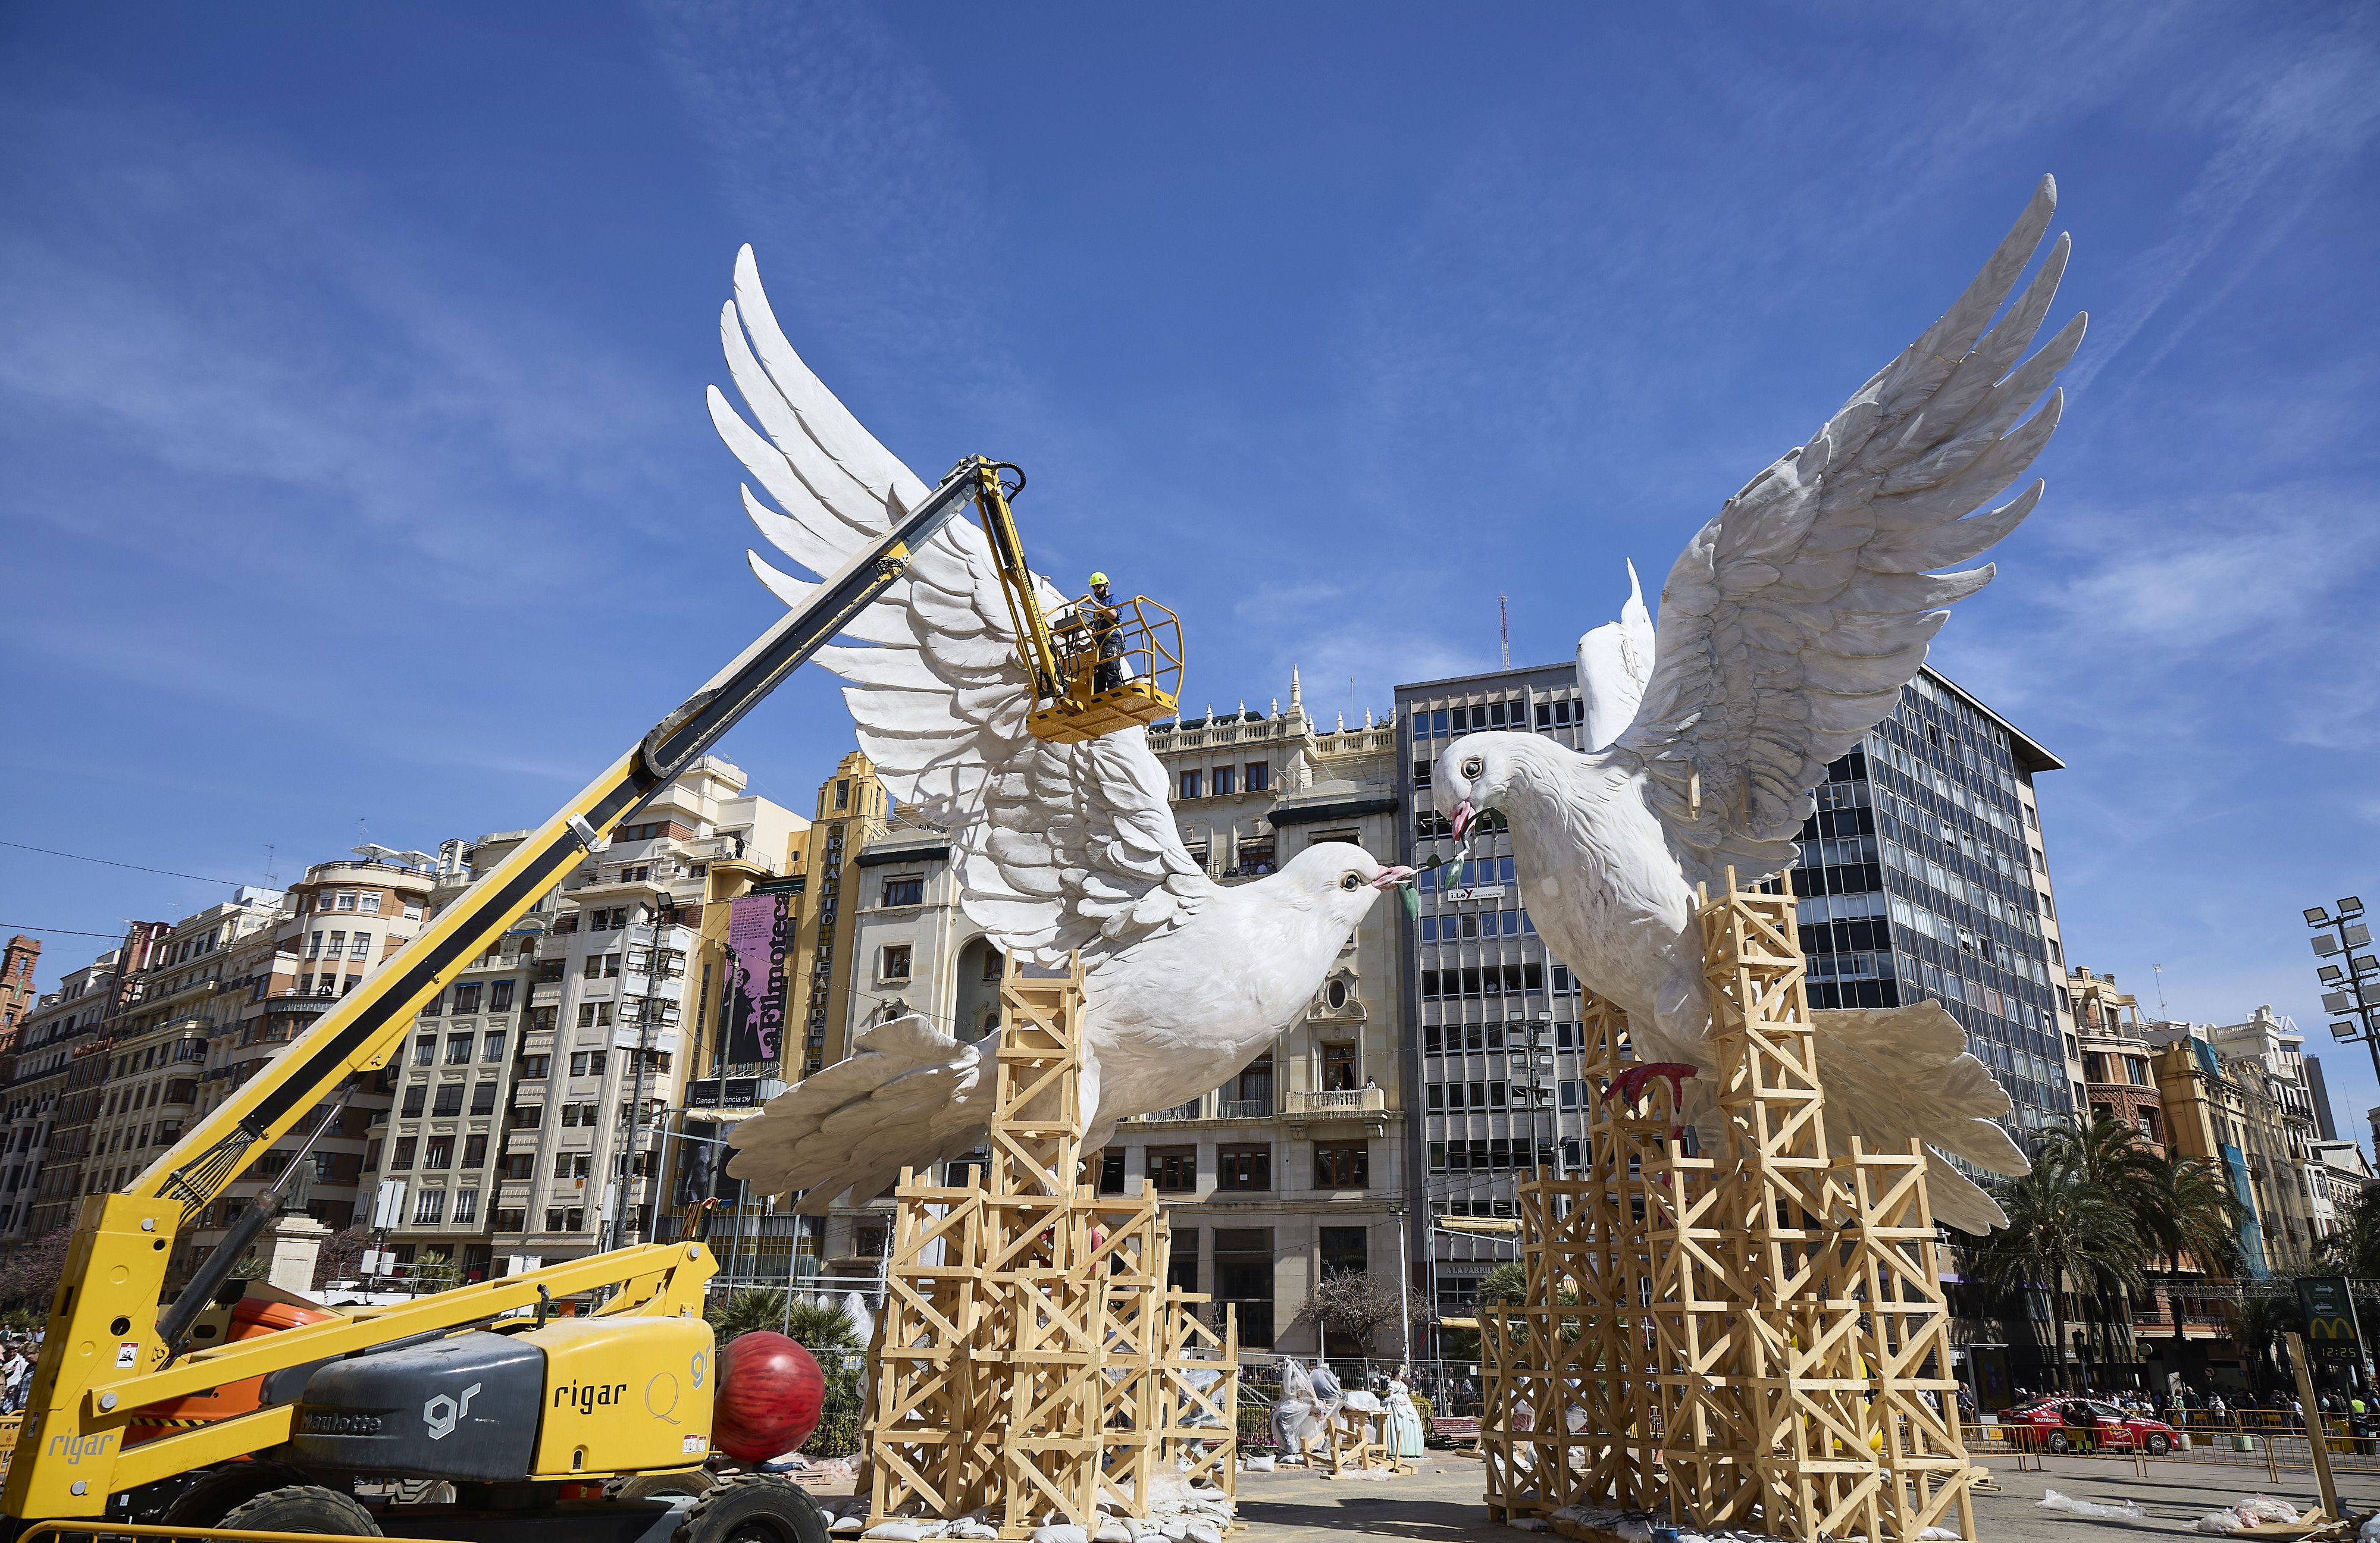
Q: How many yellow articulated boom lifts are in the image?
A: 1